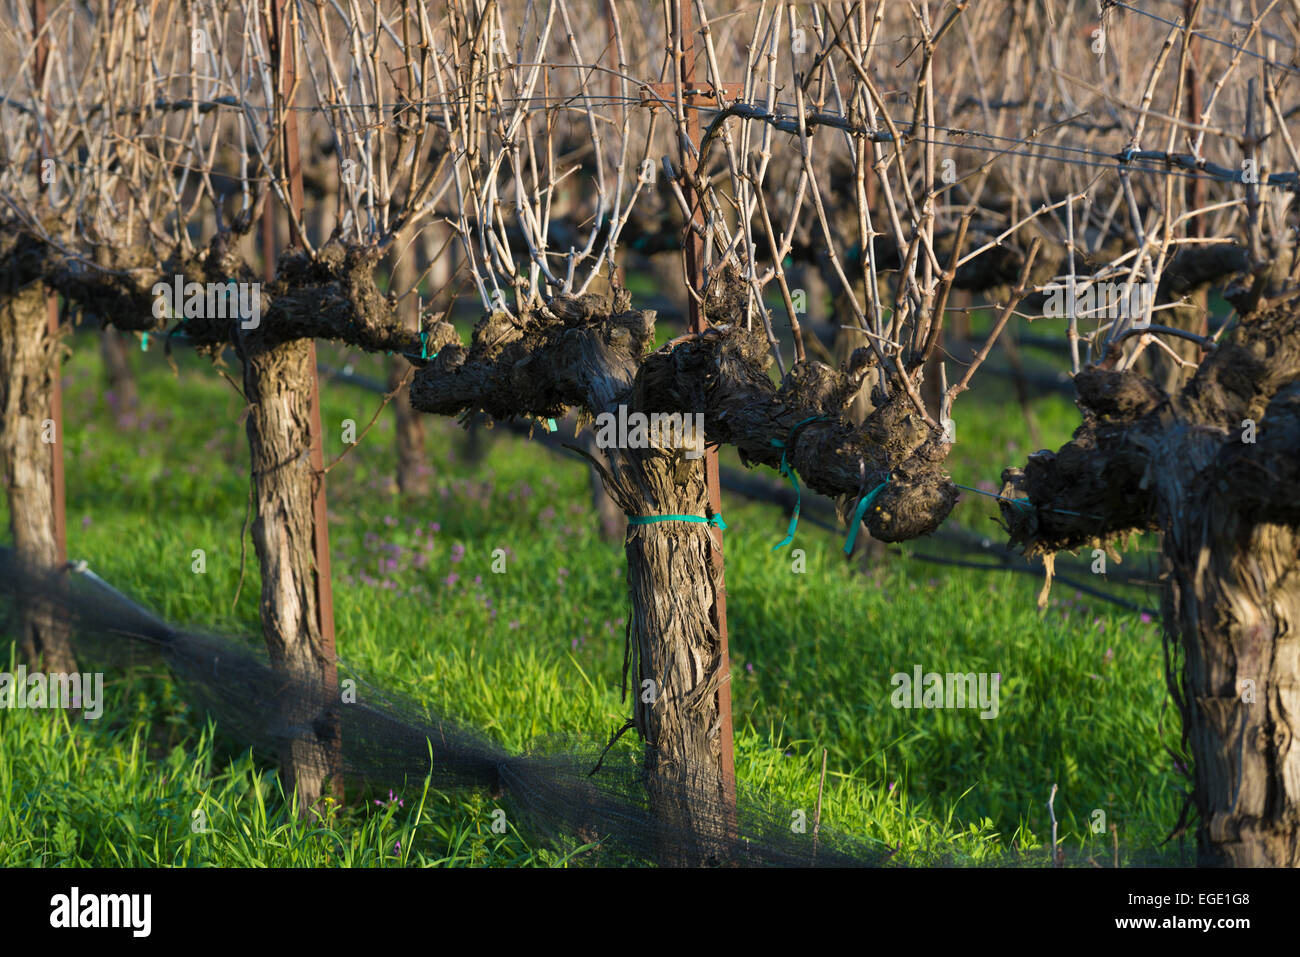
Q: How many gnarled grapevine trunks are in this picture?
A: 4